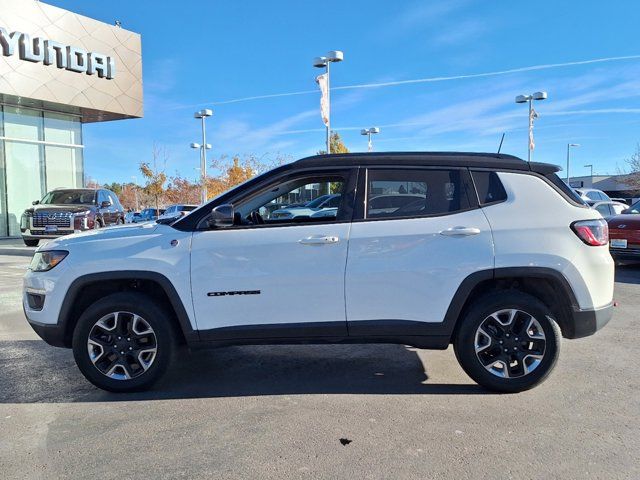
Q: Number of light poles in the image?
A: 7